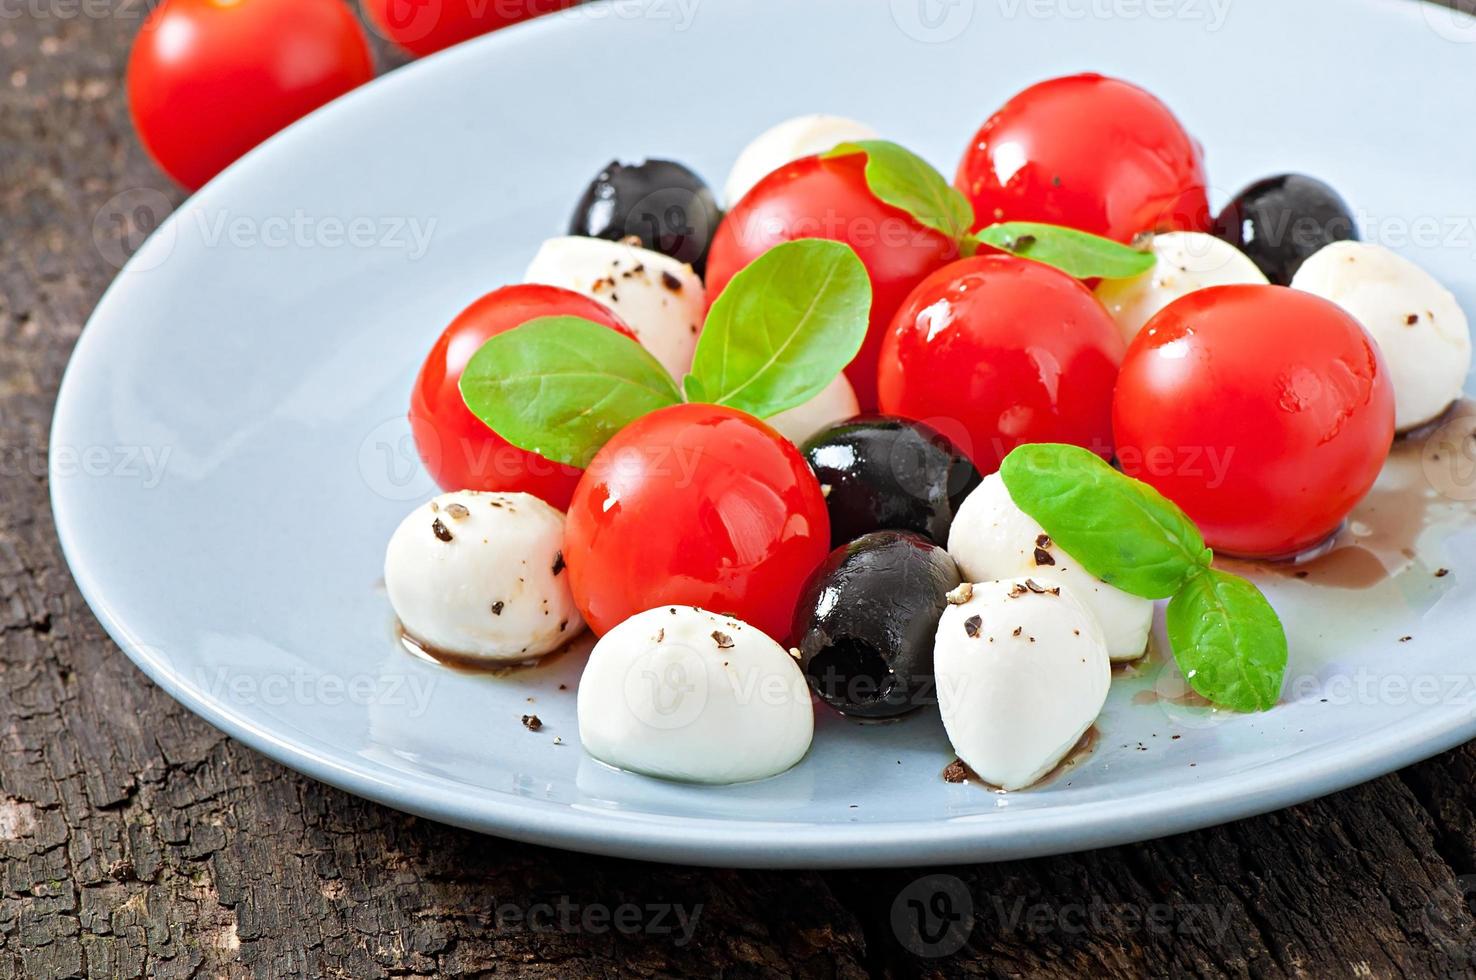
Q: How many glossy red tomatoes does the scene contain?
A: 8